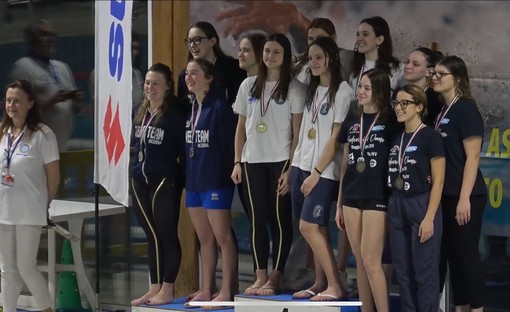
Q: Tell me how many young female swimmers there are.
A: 12